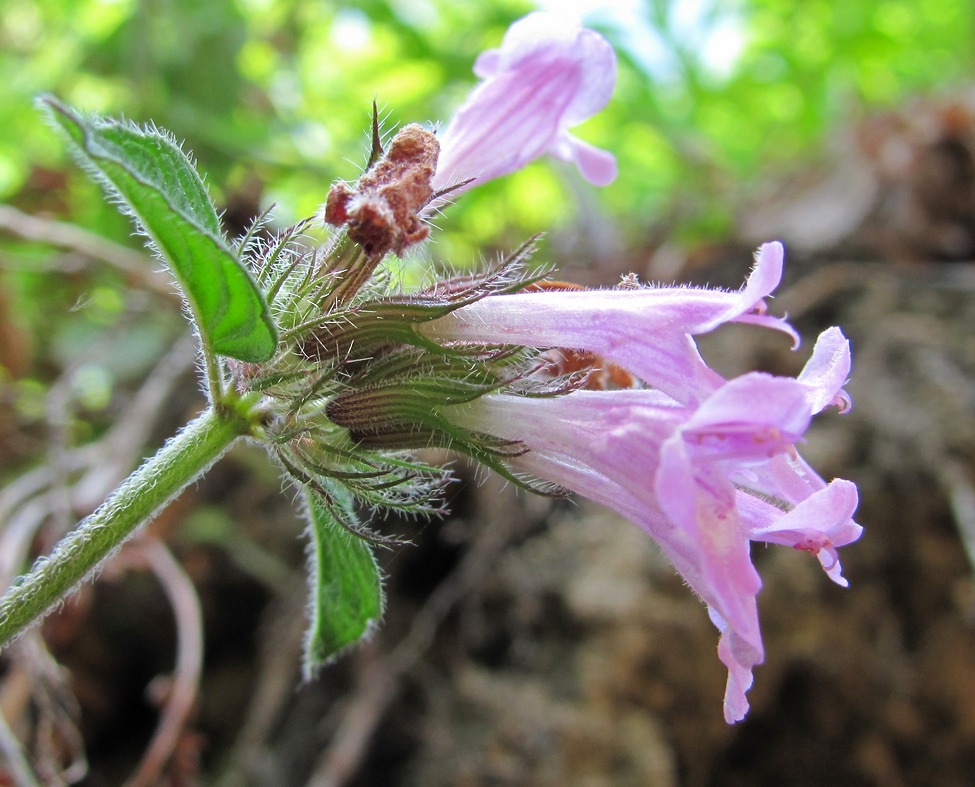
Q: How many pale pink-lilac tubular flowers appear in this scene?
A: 5